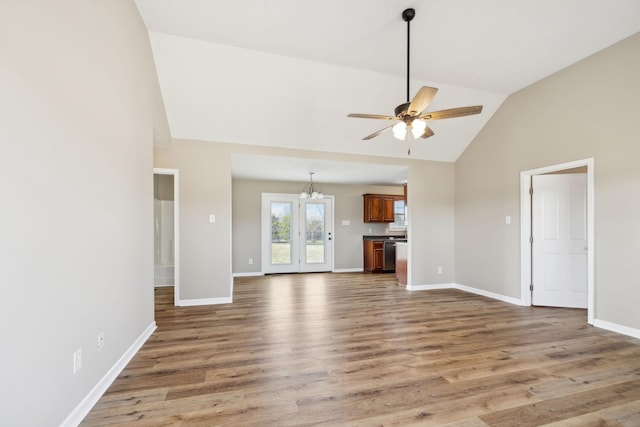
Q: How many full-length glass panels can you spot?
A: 2